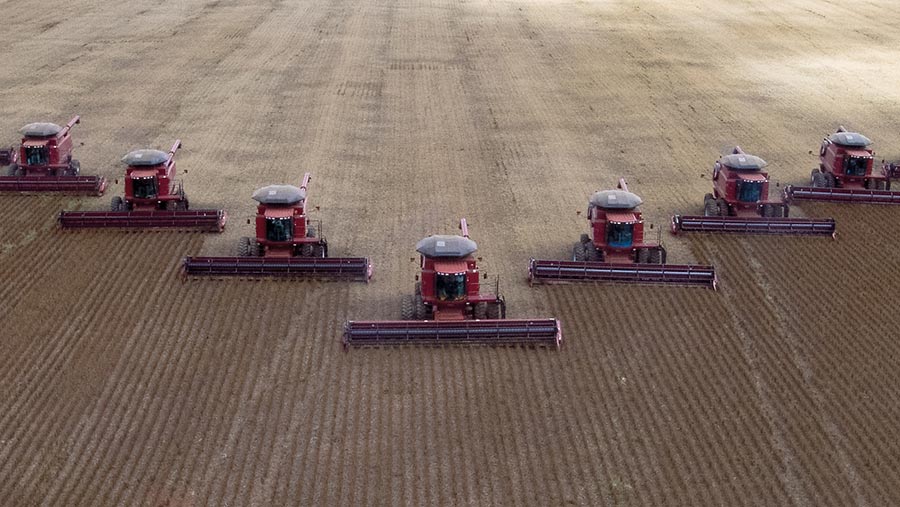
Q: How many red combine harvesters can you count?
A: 7